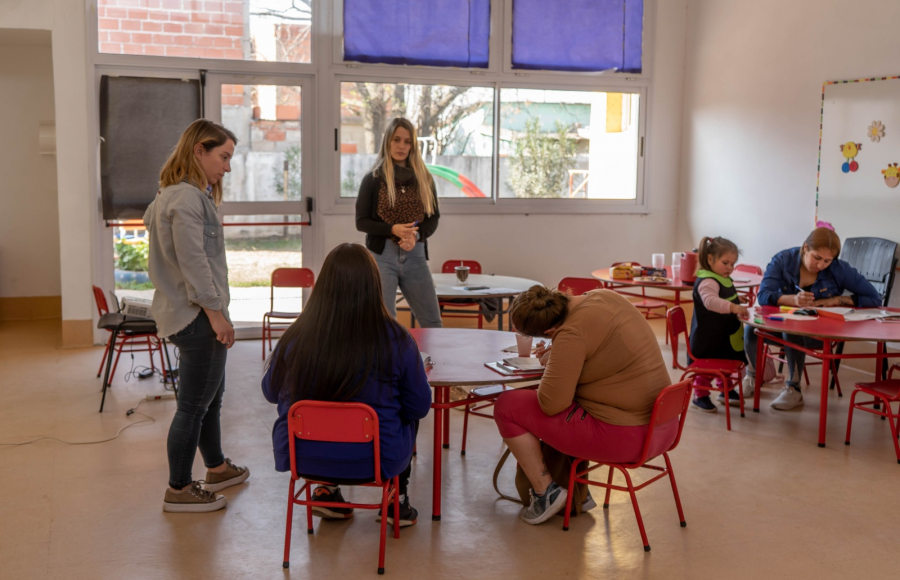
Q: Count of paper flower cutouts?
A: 1